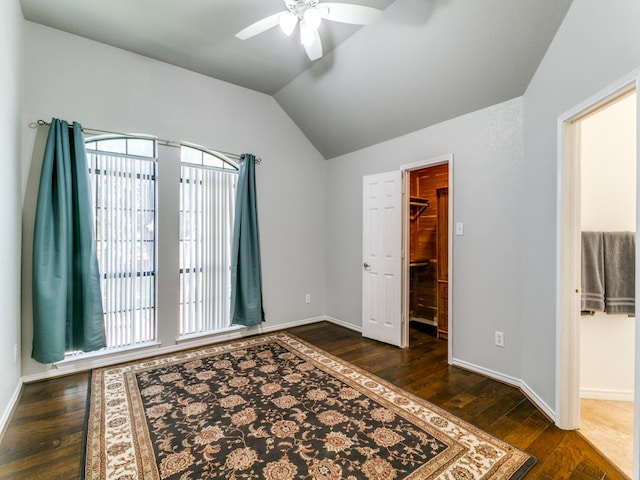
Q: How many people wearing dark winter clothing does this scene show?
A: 0